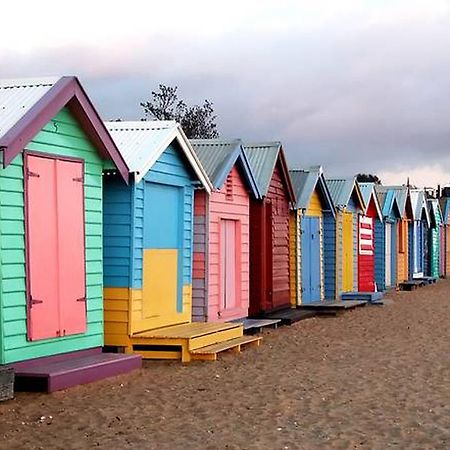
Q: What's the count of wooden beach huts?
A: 12